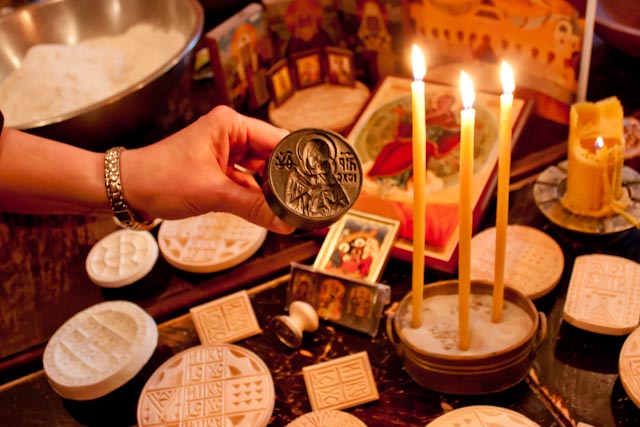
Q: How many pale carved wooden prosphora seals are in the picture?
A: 11